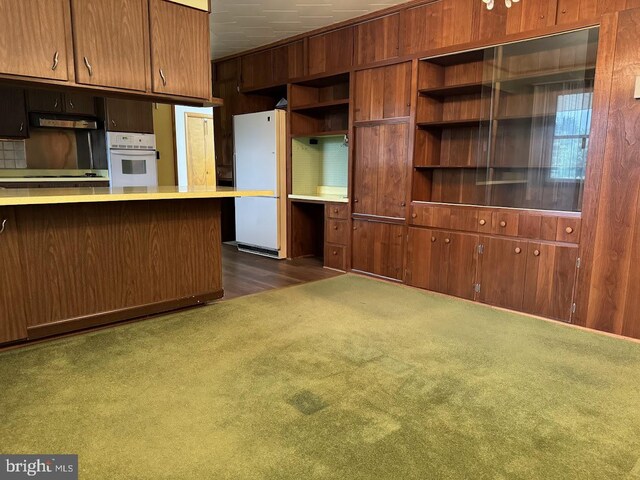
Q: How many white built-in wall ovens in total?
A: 1